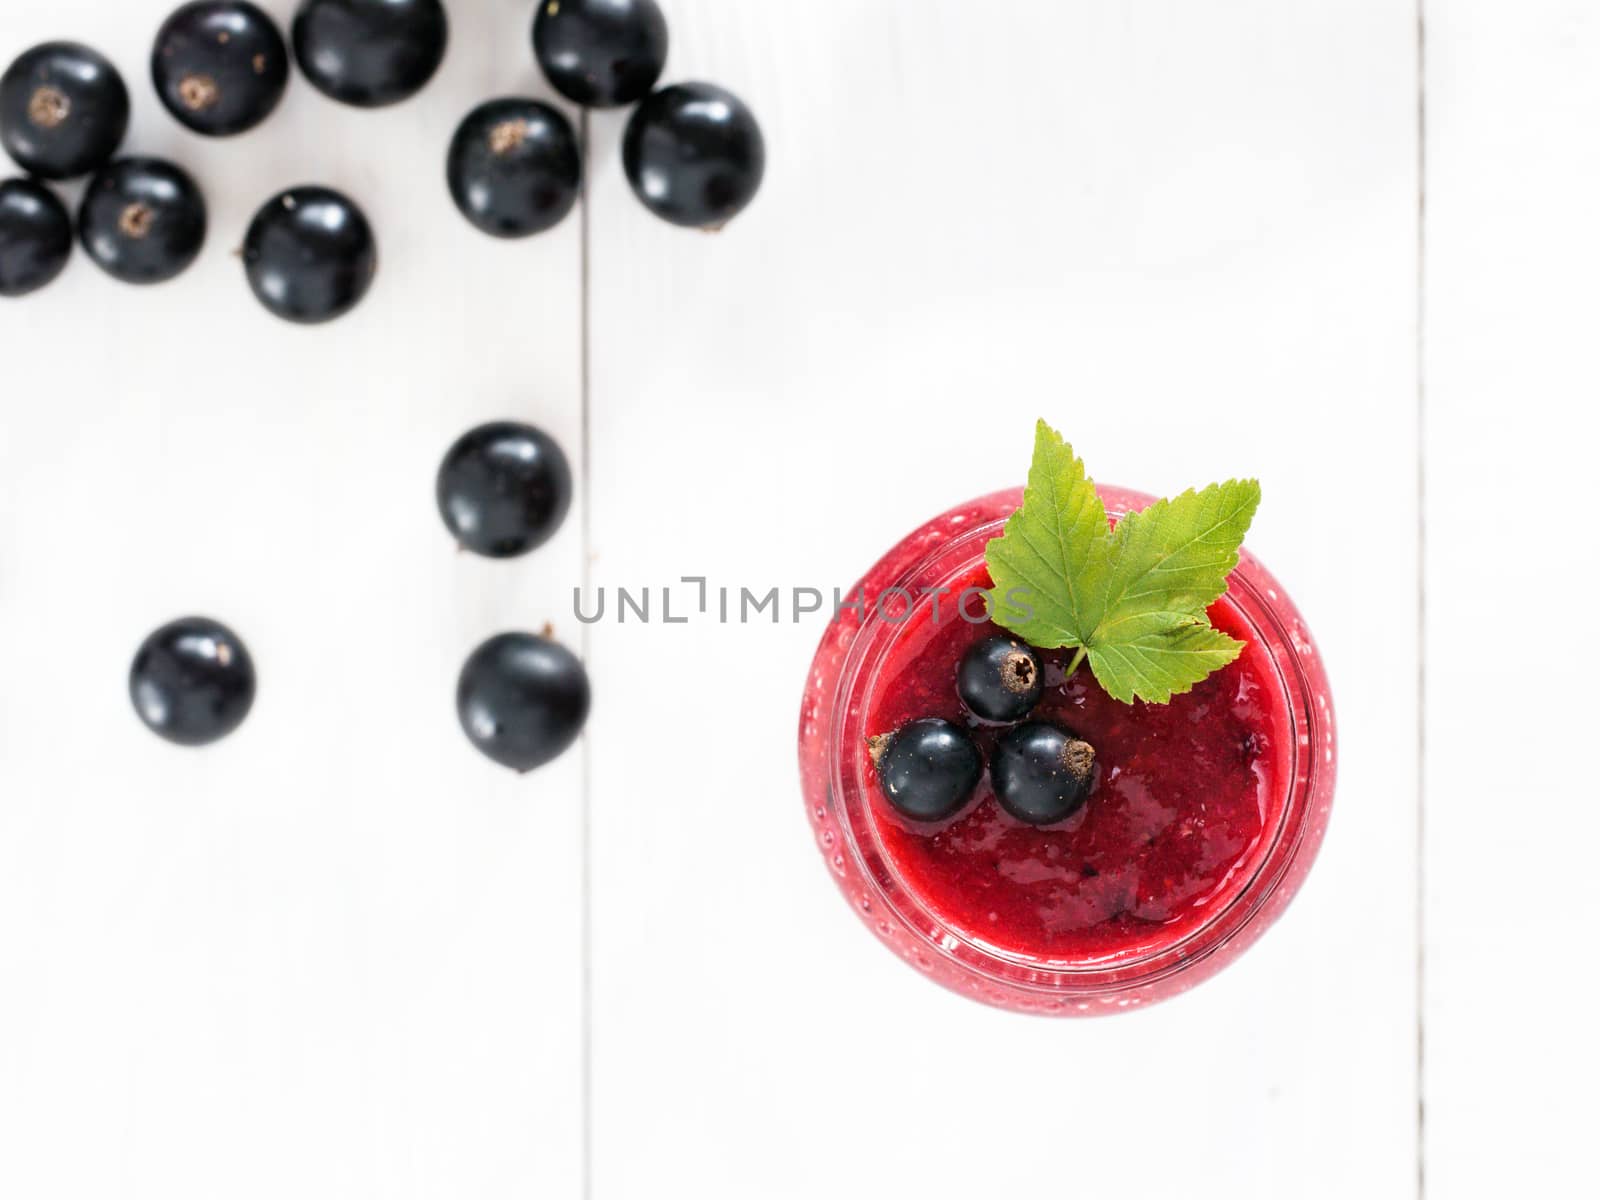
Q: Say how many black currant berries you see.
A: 15